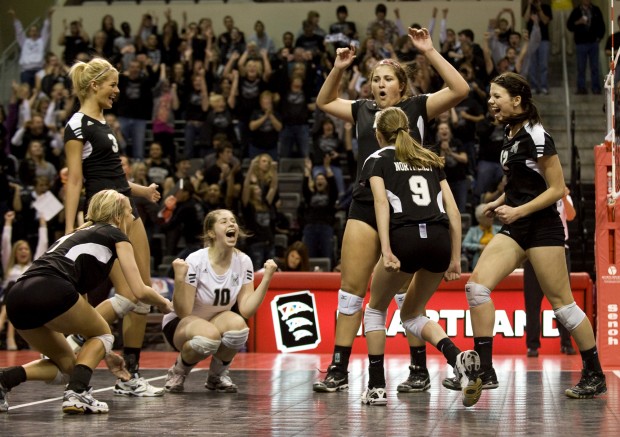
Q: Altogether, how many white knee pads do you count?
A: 12